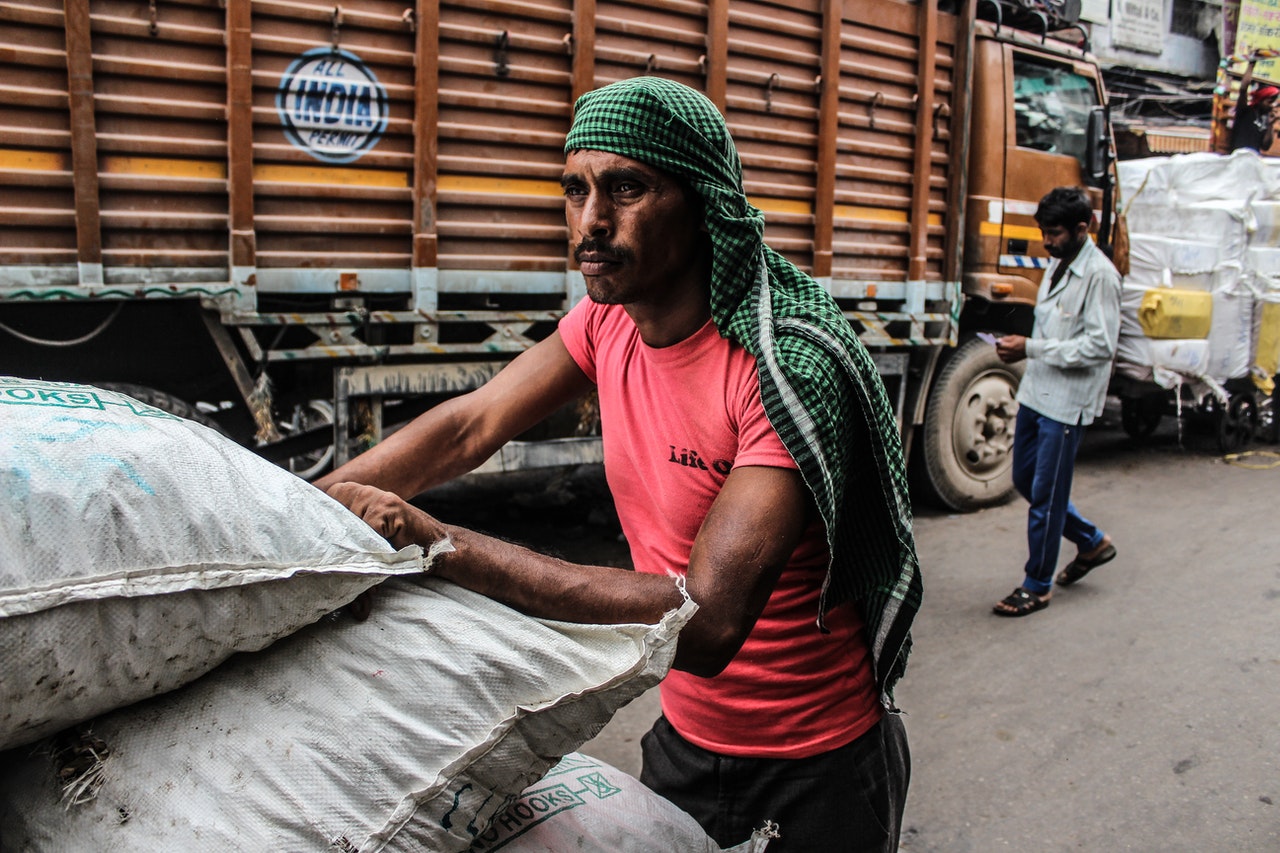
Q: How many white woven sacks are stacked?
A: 3